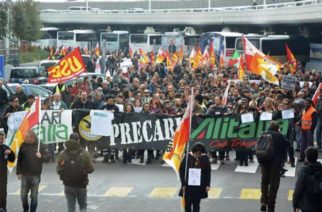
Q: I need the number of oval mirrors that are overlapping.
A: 0